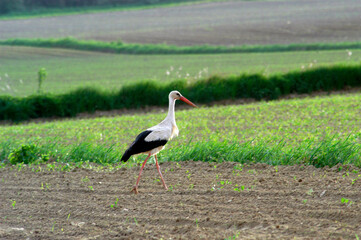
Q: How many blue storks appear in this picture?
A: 0